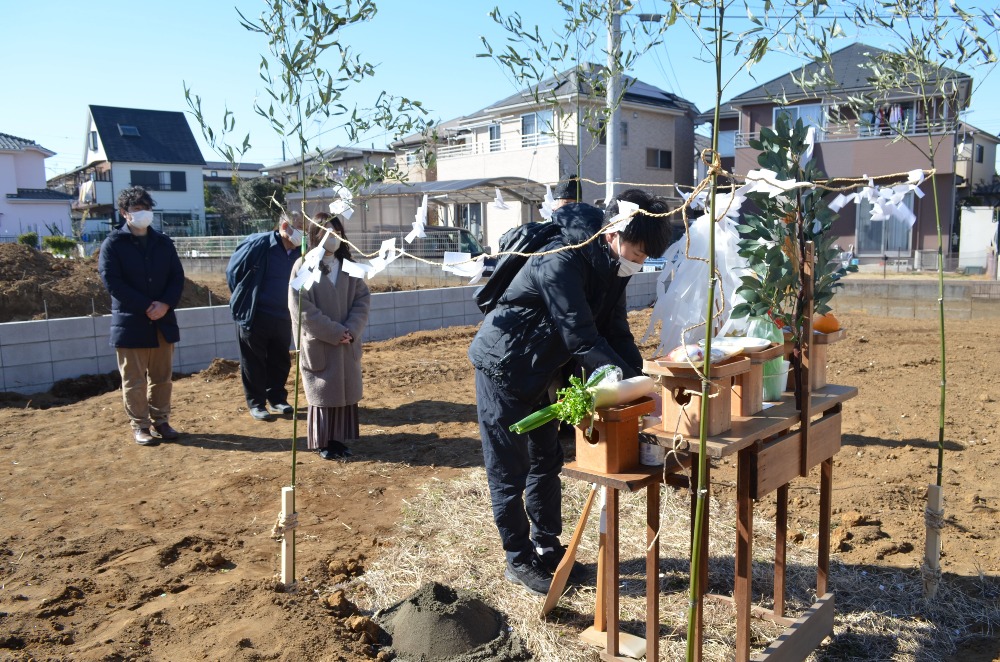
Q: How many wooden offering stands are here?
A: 4